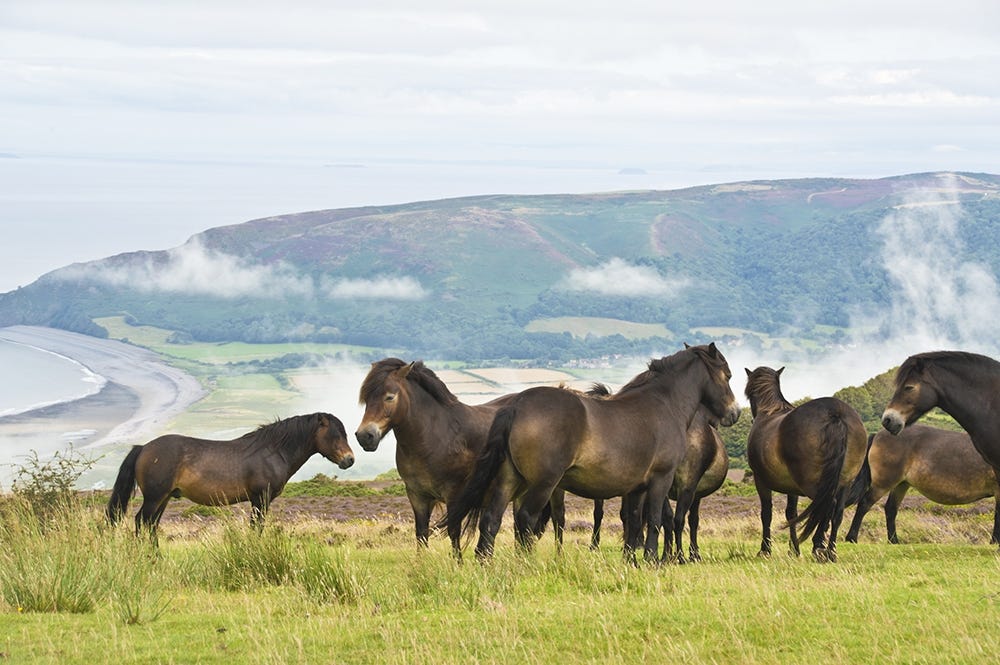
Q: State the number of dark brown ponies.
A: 7